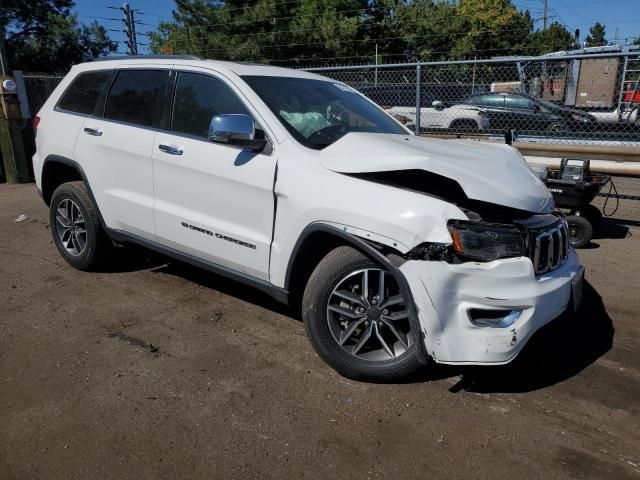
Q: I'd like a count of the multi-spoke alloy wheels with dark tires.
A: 2